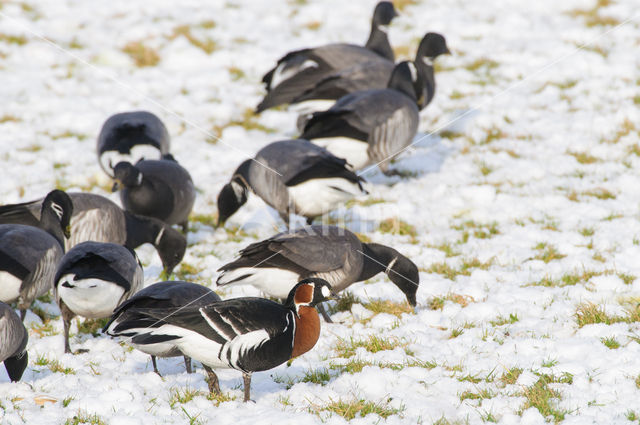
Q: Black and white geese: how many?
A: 12